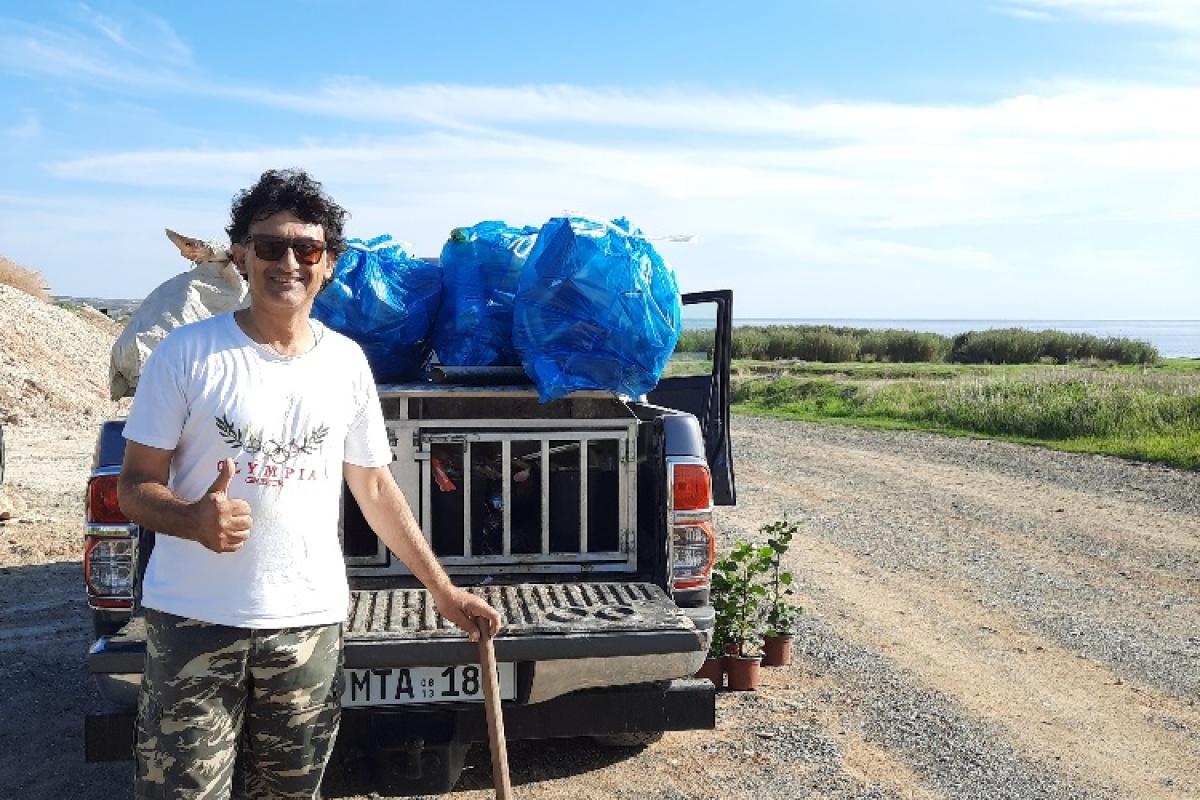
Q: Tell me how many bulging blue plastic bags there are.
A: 3